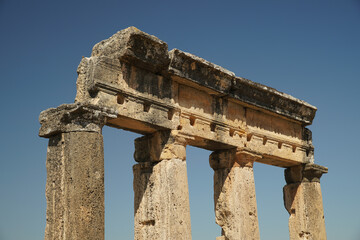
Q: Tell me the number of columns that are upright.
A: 4